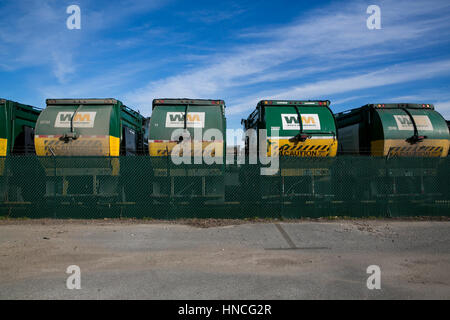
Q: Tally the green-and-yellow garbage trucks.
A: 5